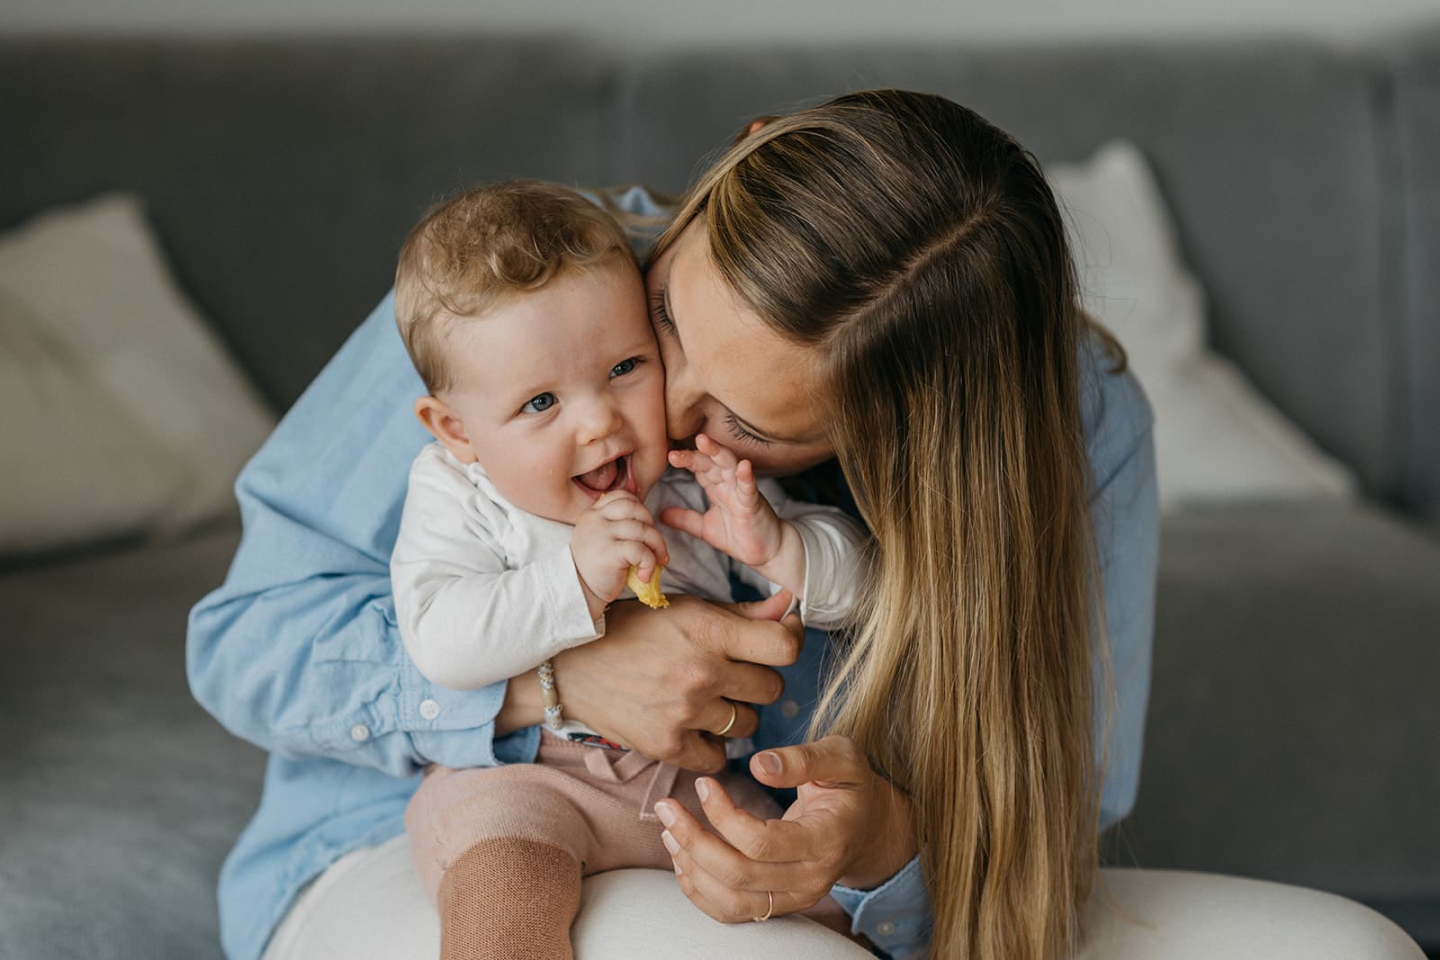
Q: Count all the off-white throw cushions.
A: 2